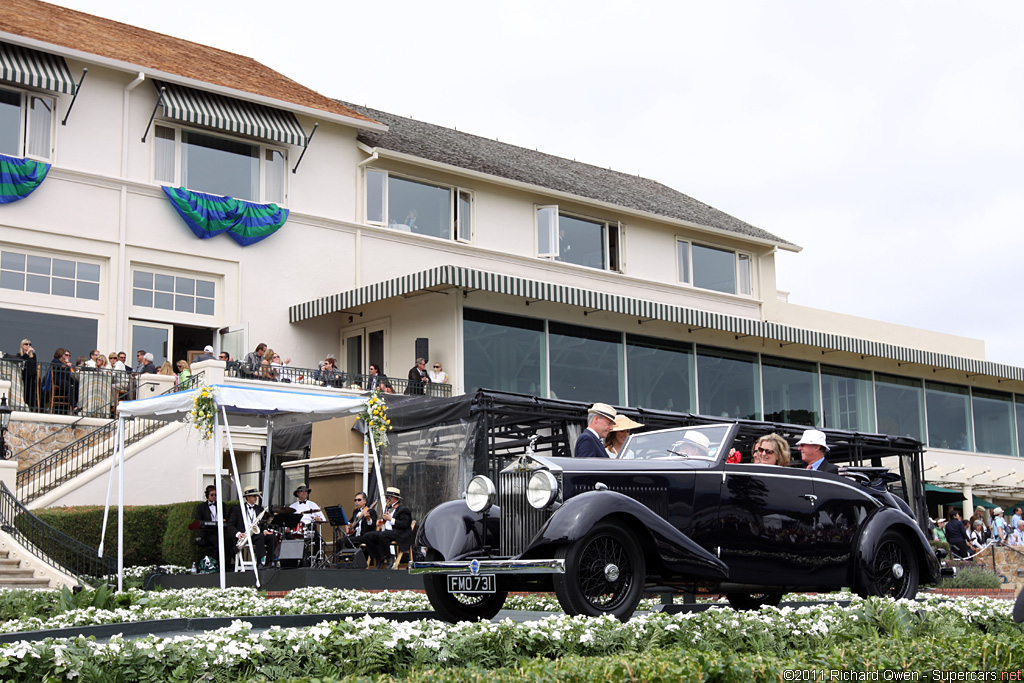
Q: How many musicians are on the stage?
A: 5